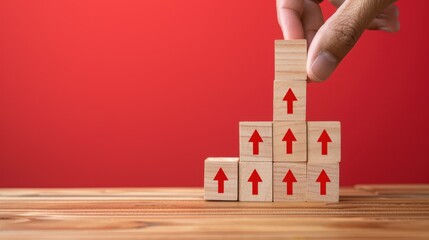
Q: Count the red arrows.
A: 8